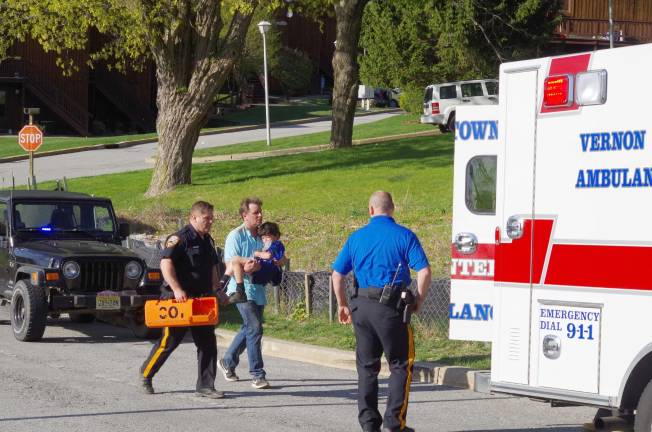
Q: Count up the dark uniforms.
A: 1